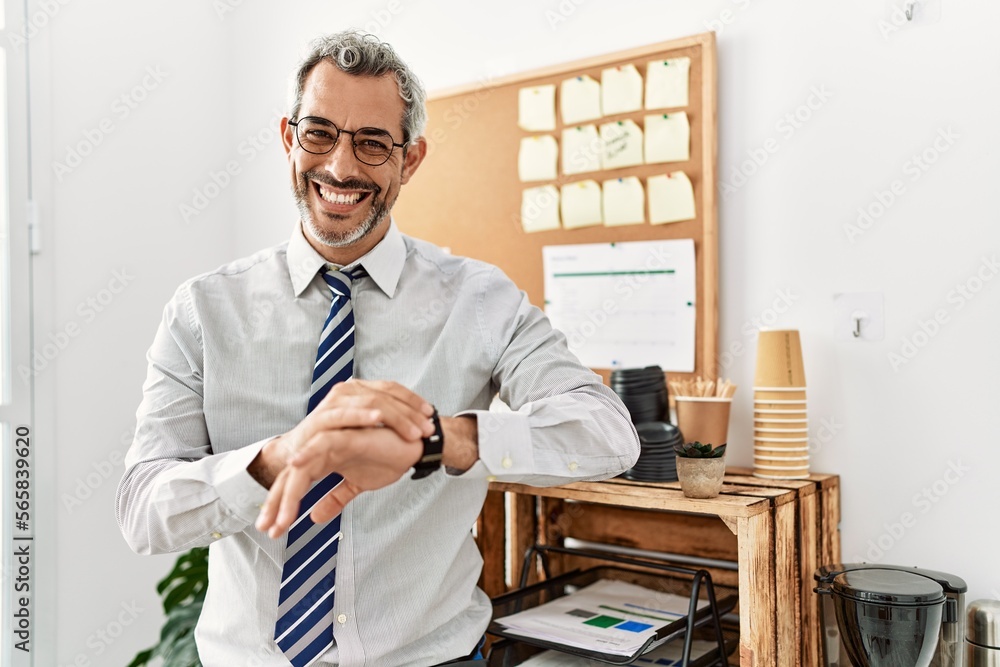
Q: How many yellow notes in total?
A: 12